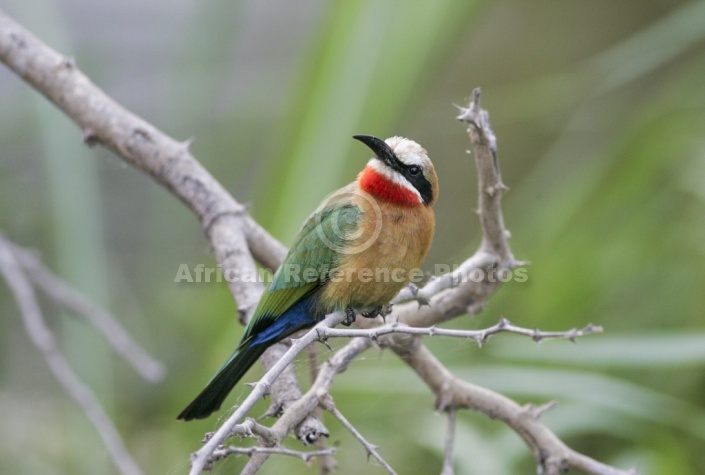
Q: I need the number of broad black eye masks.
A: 1